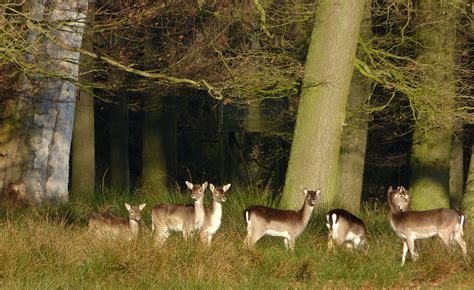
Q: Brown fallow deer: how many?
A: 6